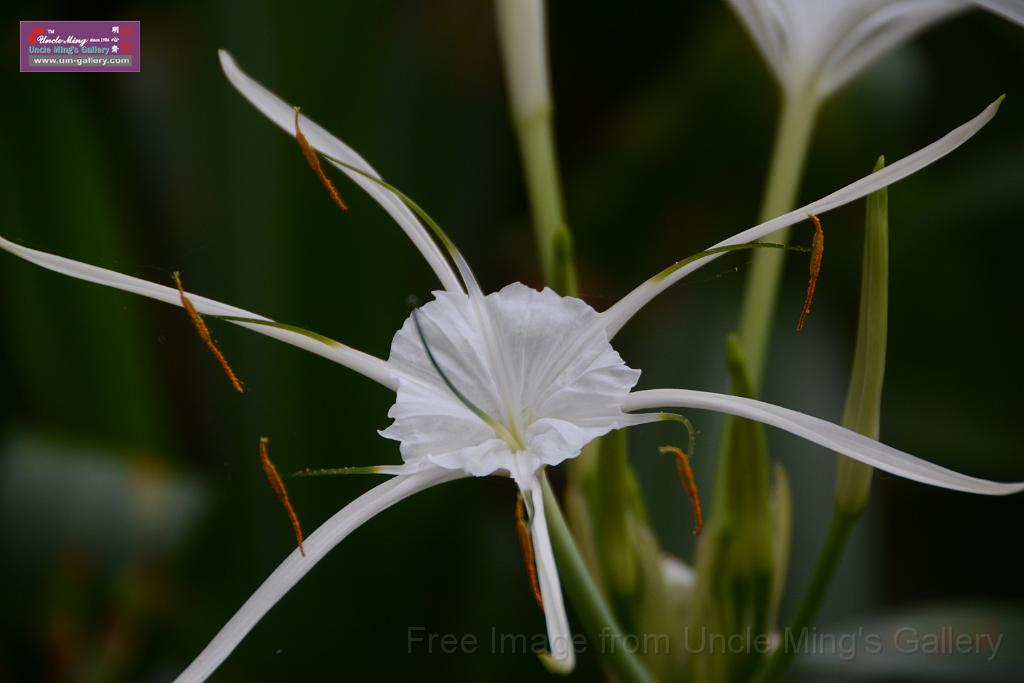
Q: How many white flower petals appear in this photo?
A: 6